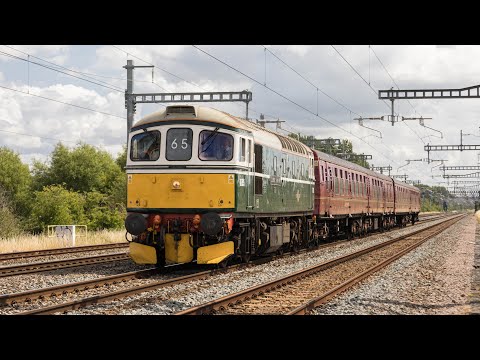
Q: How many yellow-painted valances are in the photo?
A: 3